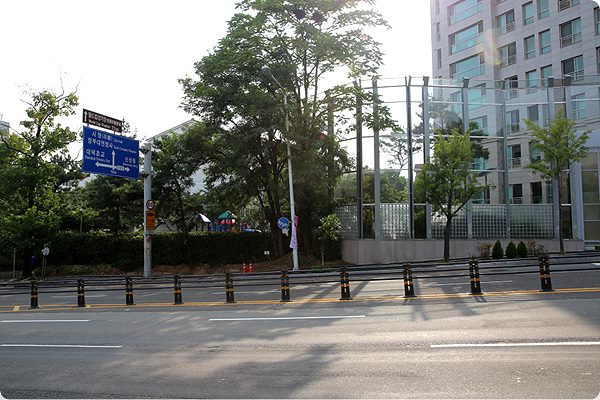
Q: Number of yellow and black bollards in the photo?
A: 10